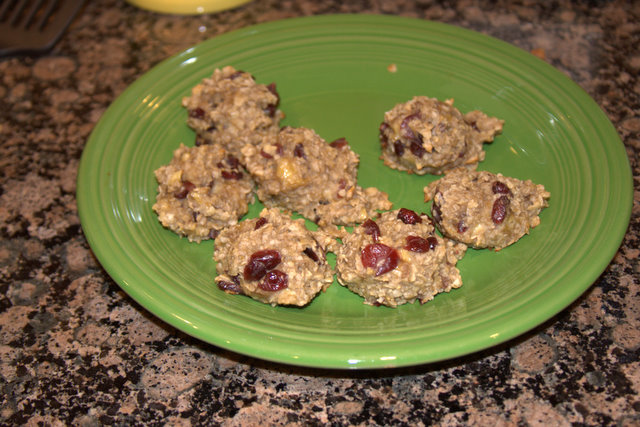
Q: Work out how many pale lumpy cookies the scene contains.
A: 7